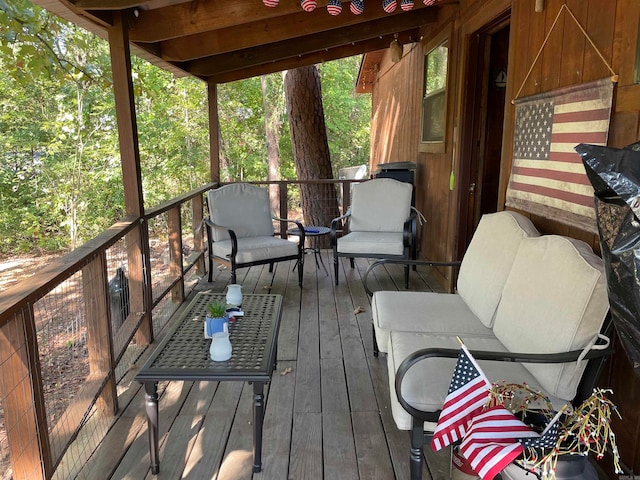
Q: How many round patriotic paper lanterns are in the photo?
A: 7